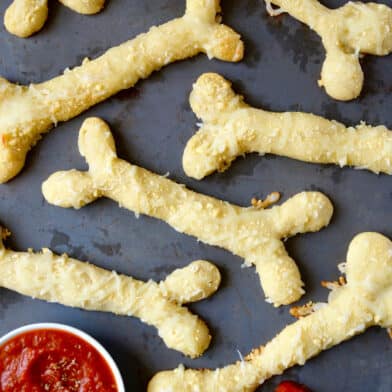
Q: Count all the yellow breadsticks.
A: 7